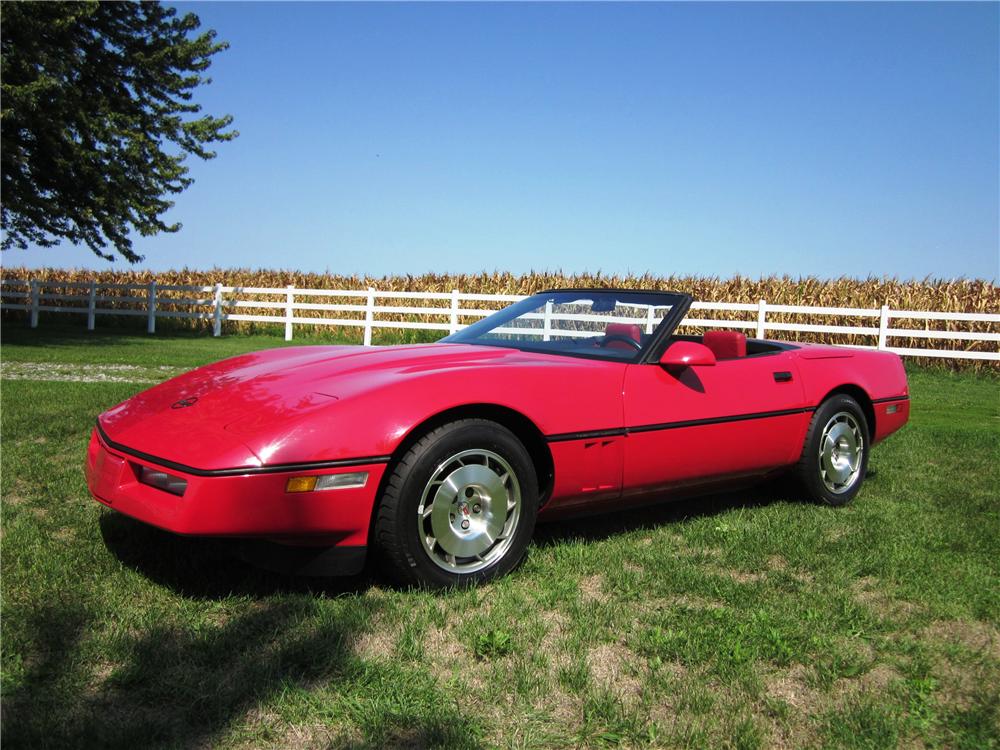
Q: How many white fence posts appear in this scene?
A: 11